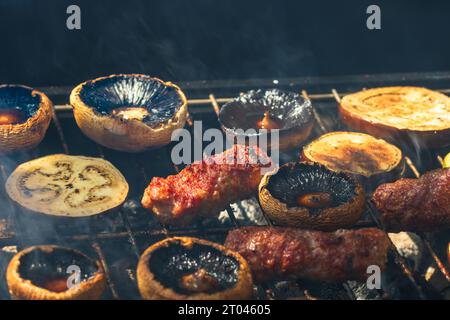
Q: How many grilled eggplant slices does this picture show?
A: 3